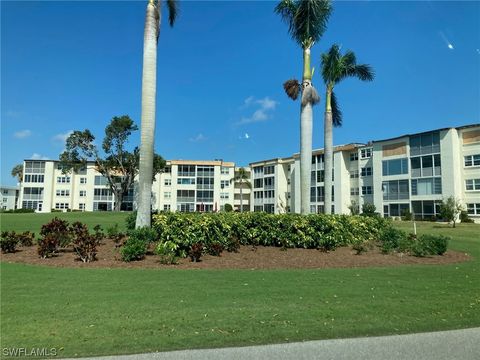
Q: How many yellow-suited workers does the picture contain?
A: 0